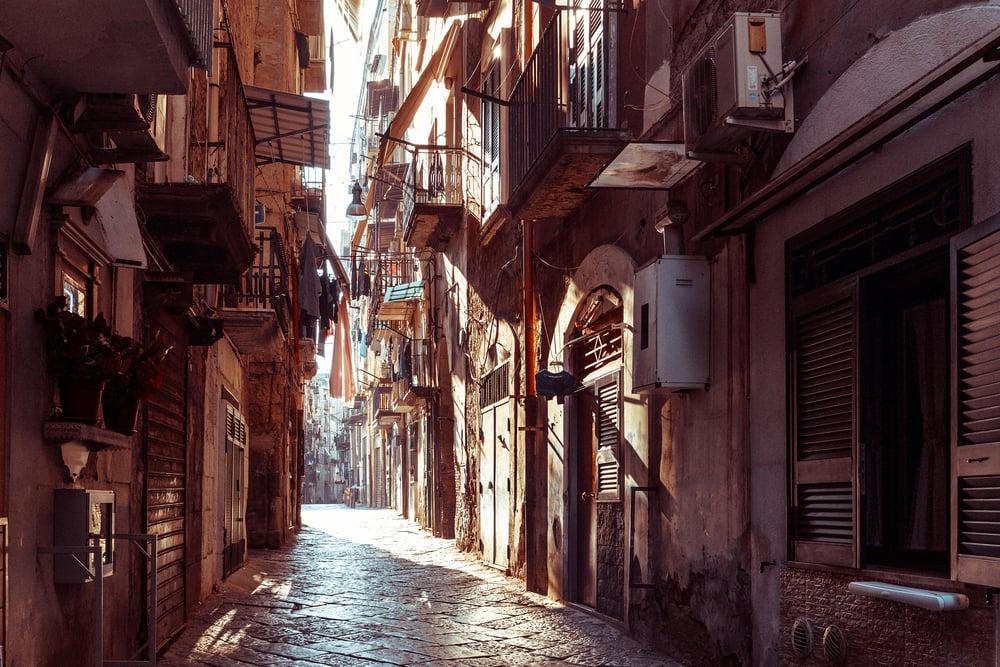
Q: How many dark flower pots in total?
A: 2